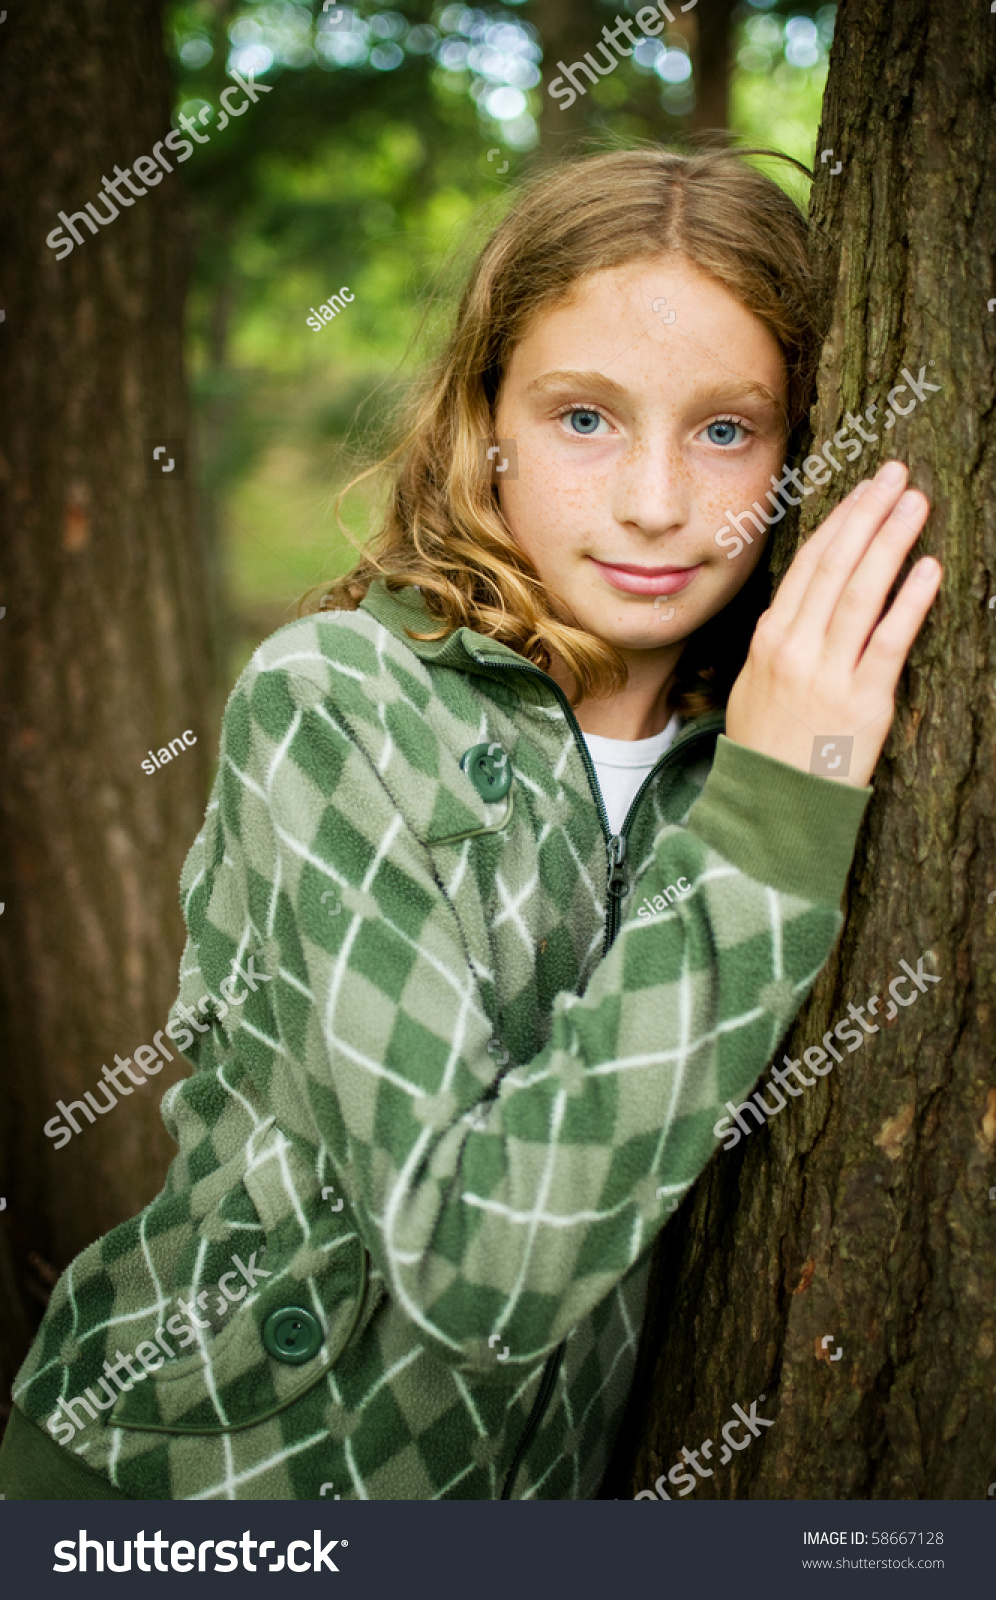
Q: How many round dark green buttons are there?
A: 2